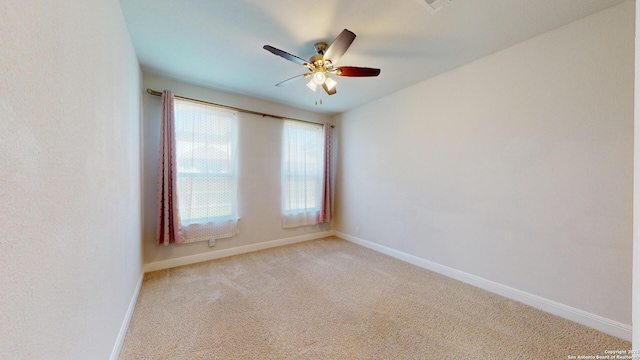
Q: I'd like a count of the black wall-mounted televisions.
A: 0